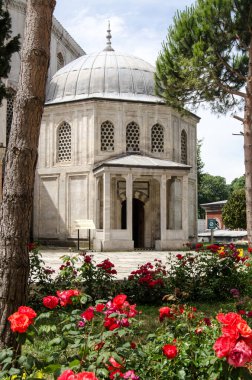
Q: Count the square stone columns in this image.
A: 4